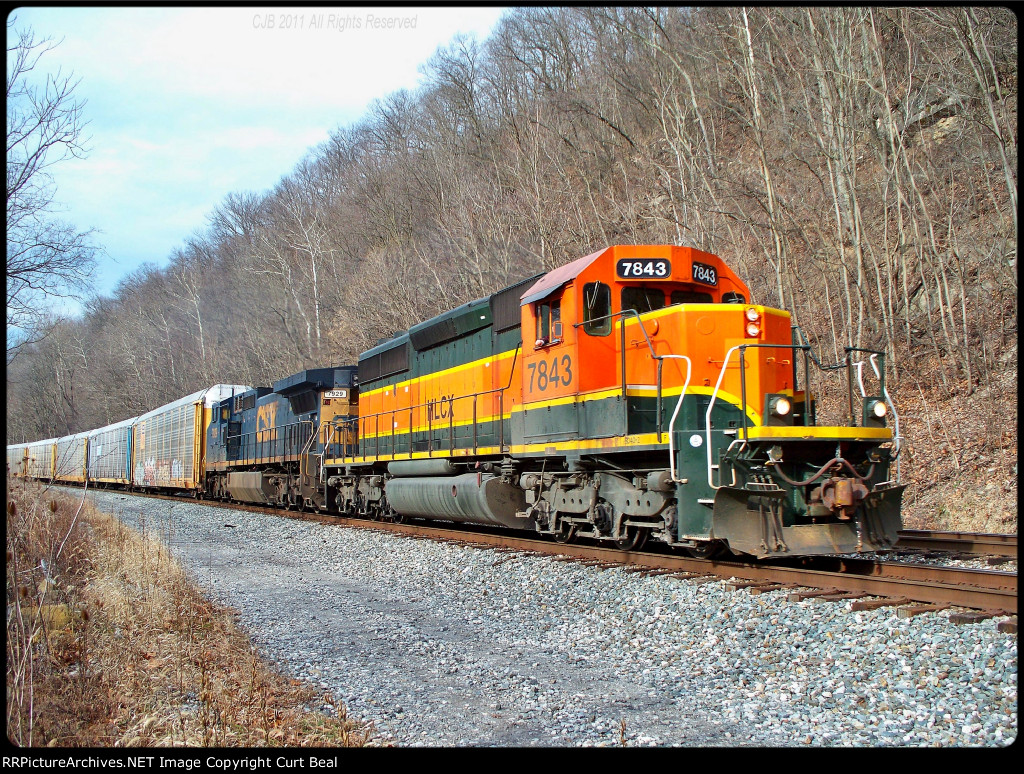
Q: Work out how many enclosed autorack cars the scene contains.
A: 5